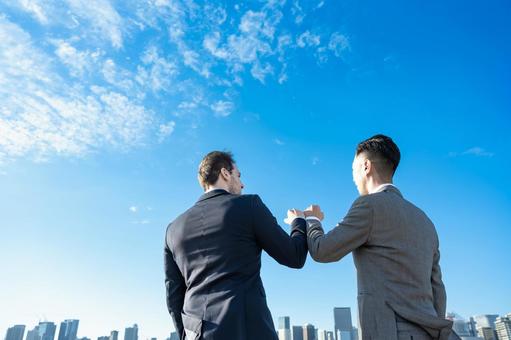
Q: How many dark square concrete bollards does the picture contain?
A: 0